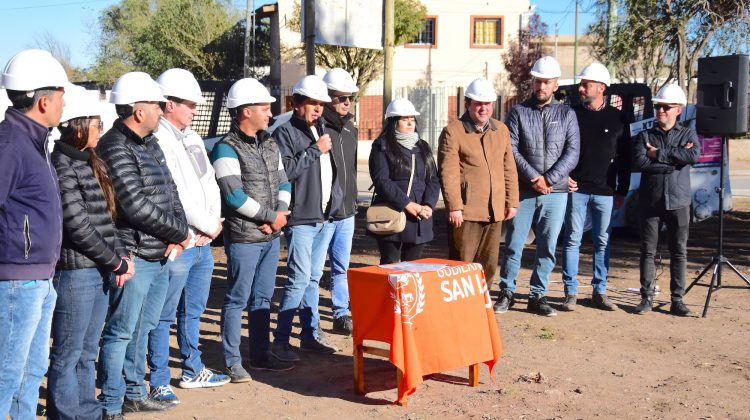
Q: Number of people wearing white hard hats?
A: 12